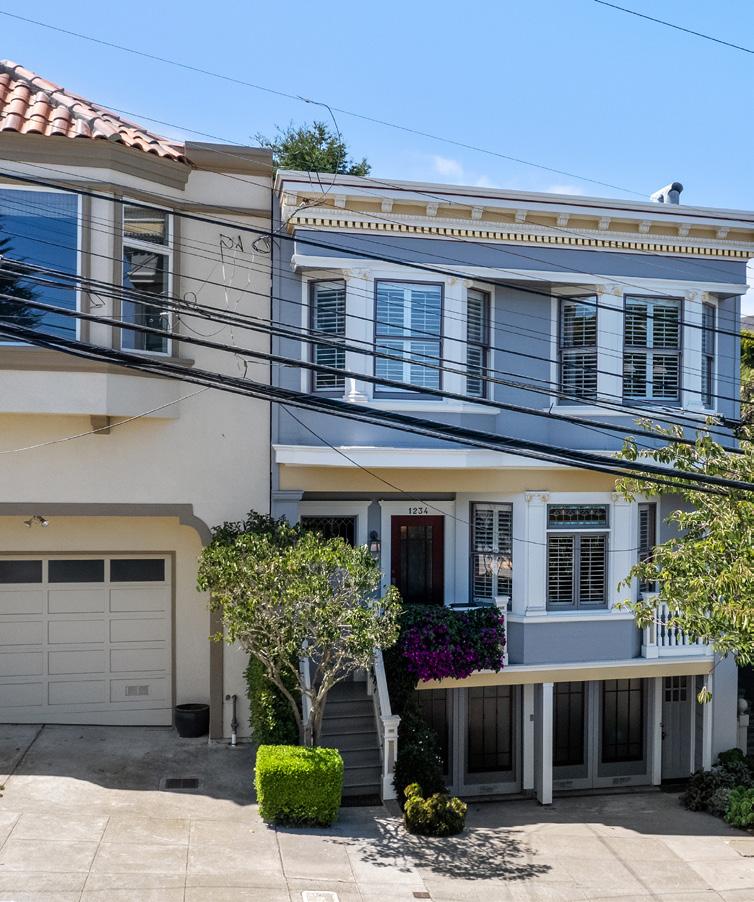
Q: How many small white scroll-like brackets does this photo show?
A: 11